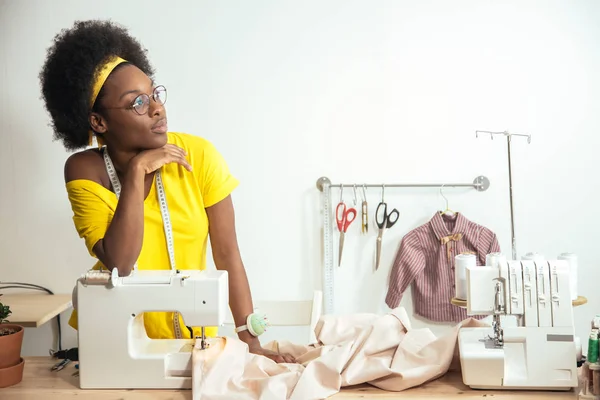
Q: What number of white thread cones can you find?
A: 4